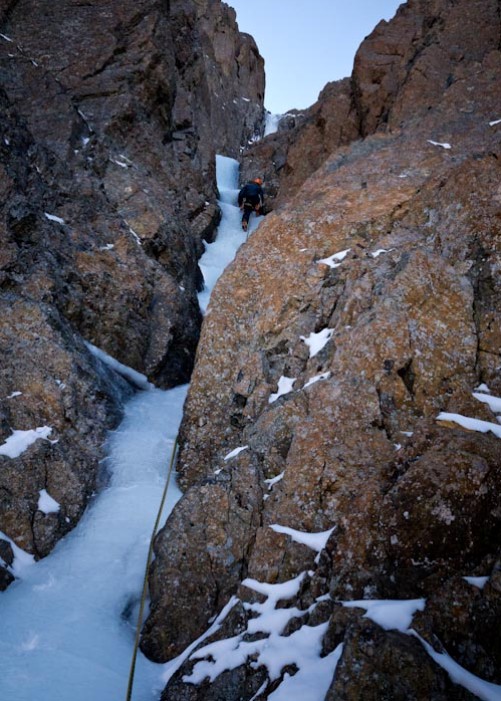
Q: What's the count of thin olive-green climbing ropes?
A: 1